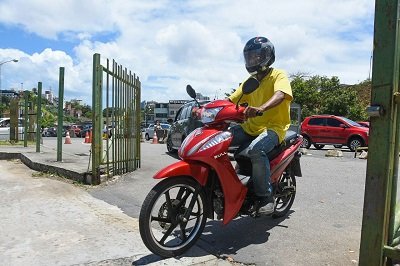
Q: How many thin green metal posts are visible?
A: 3